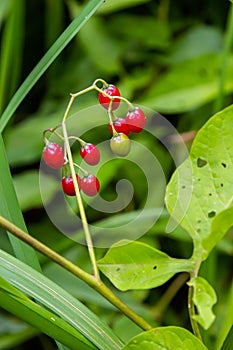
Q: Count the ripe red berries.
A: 7